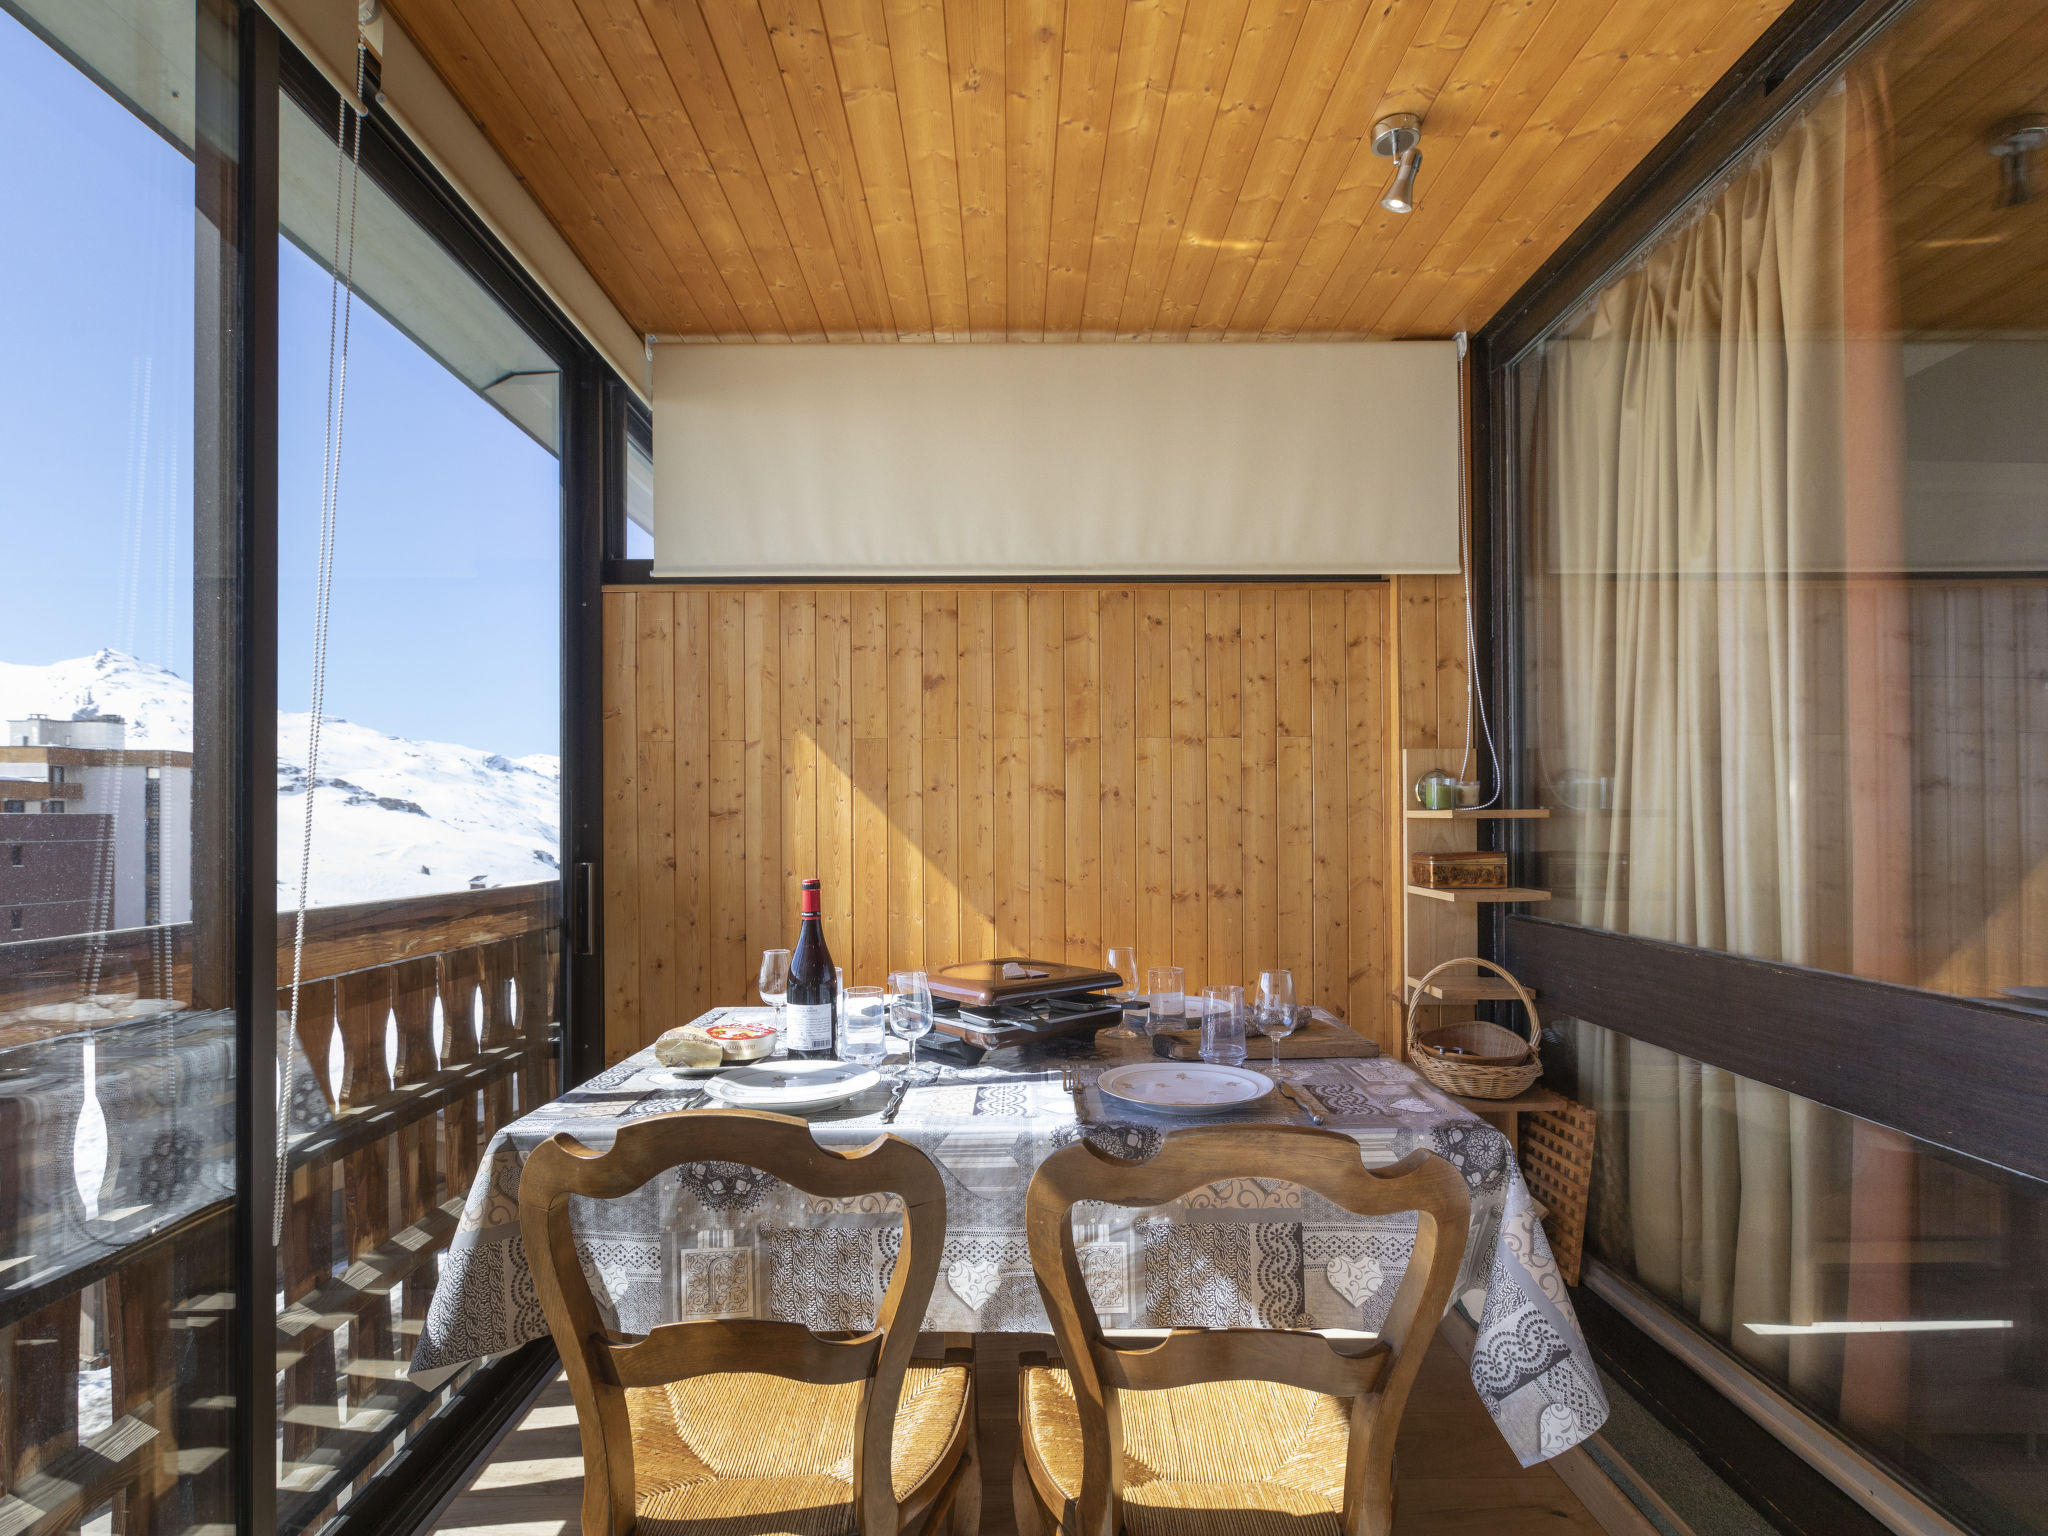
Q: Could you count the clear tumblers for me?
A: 4